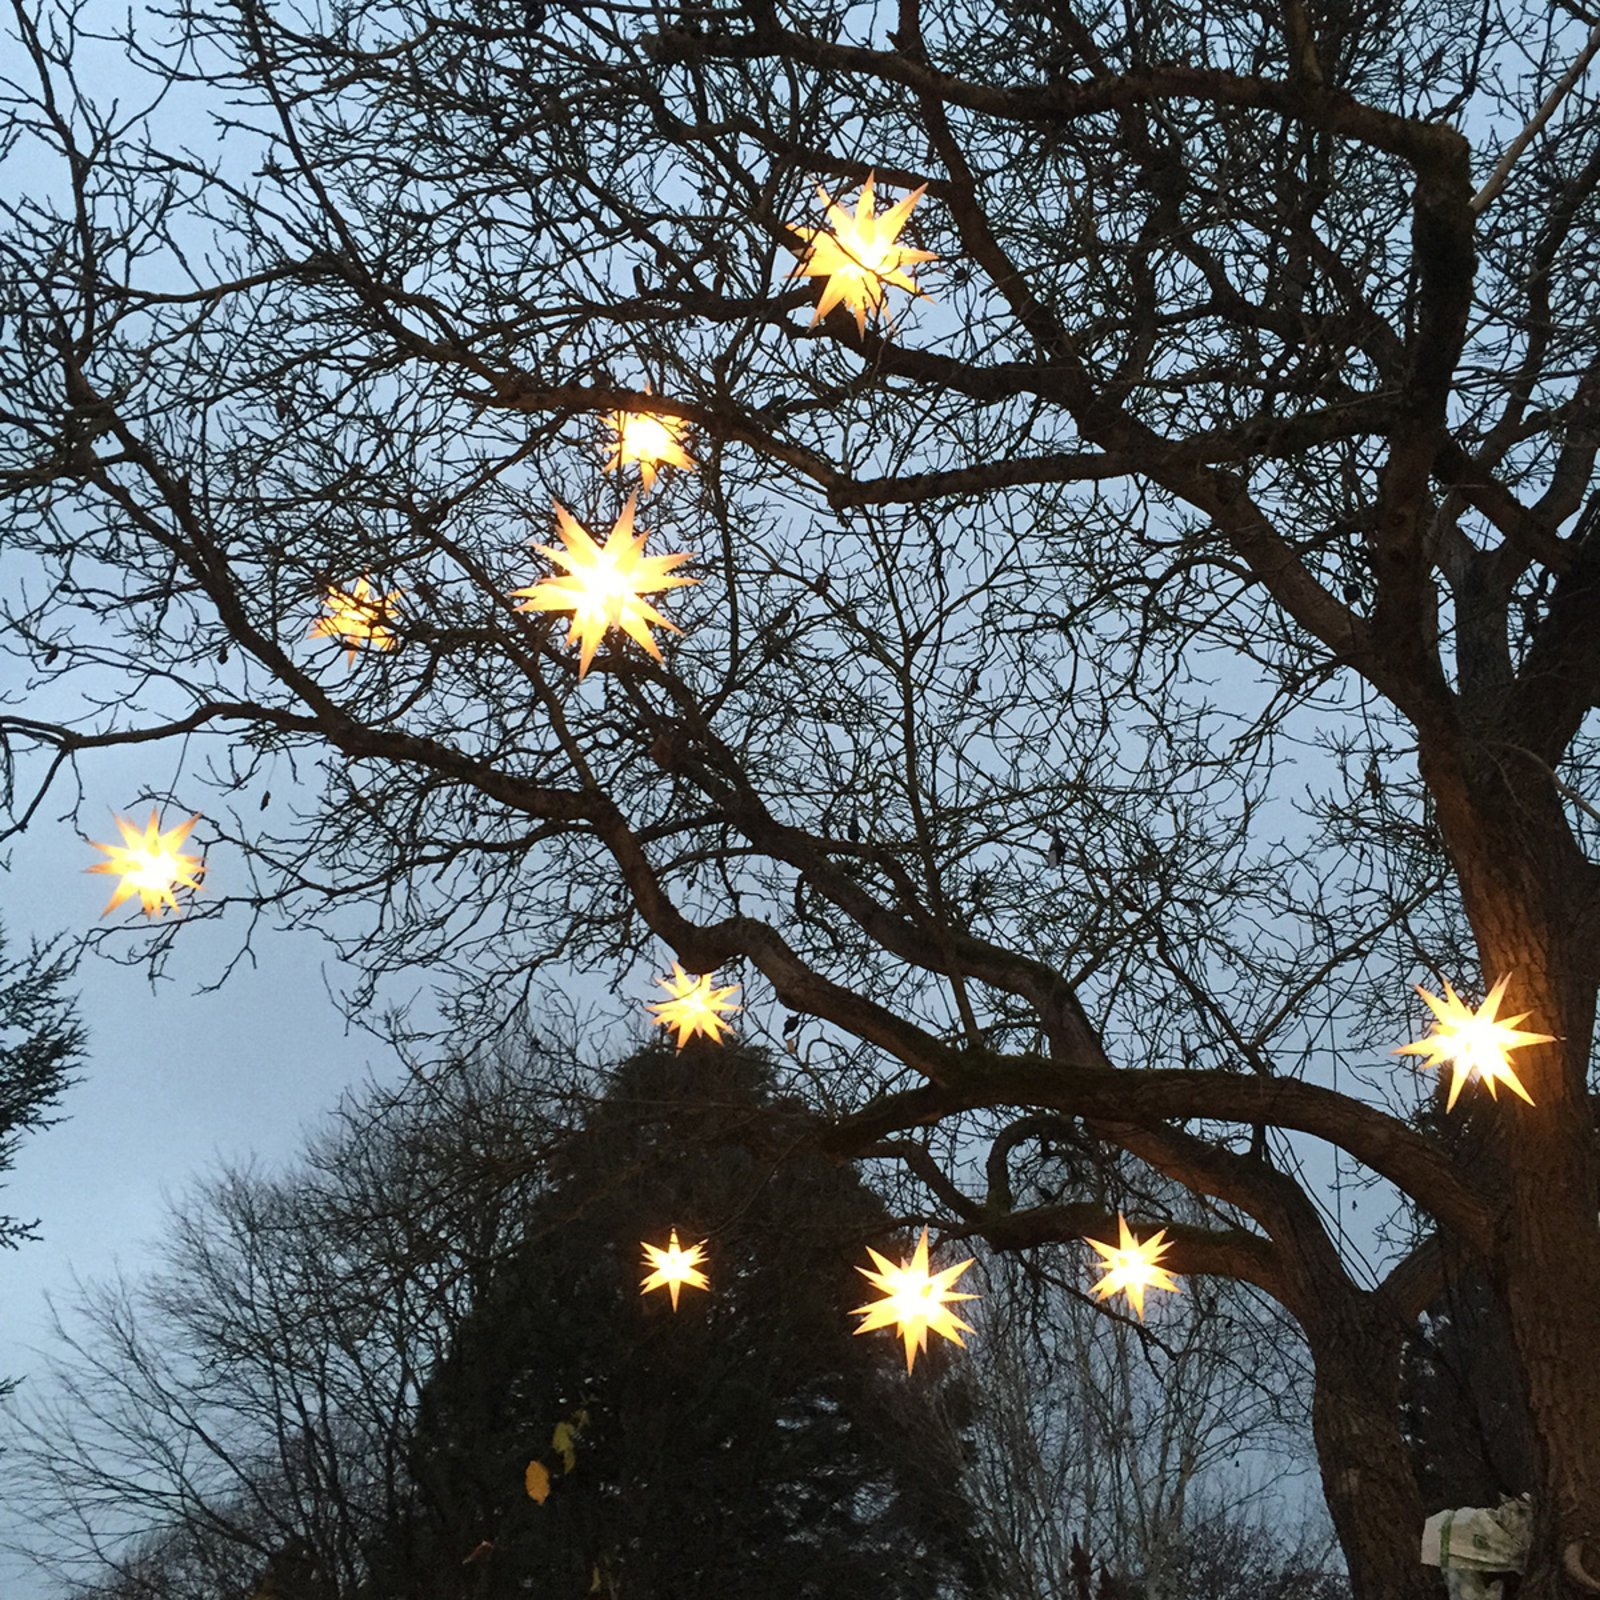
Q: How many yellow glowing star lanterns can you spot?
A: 10